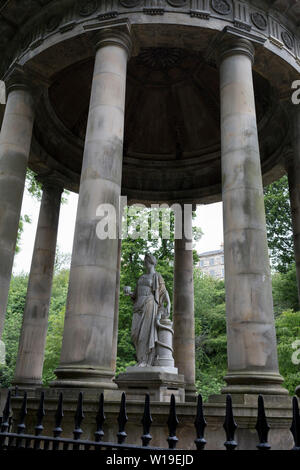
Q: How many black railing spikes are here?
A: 13